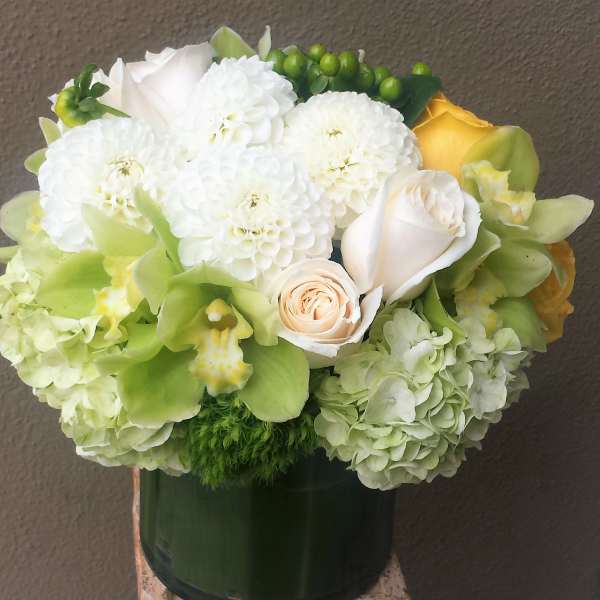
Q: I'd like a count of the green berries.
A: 10